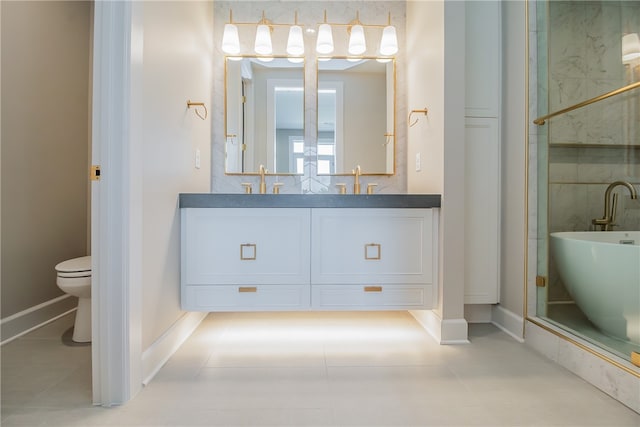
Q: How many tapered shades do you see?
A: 6